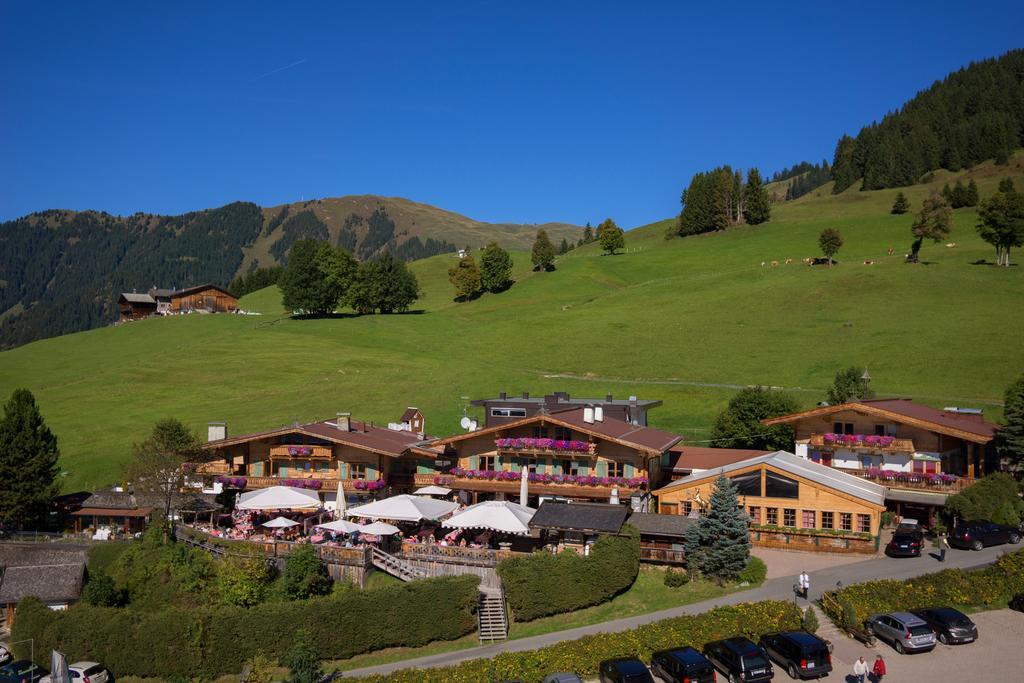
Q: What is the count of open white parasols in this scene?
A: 7